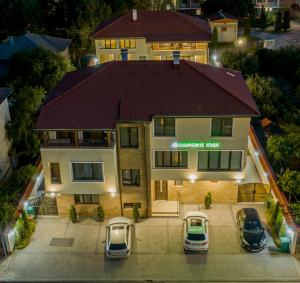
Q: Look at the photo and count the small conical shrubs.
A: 4